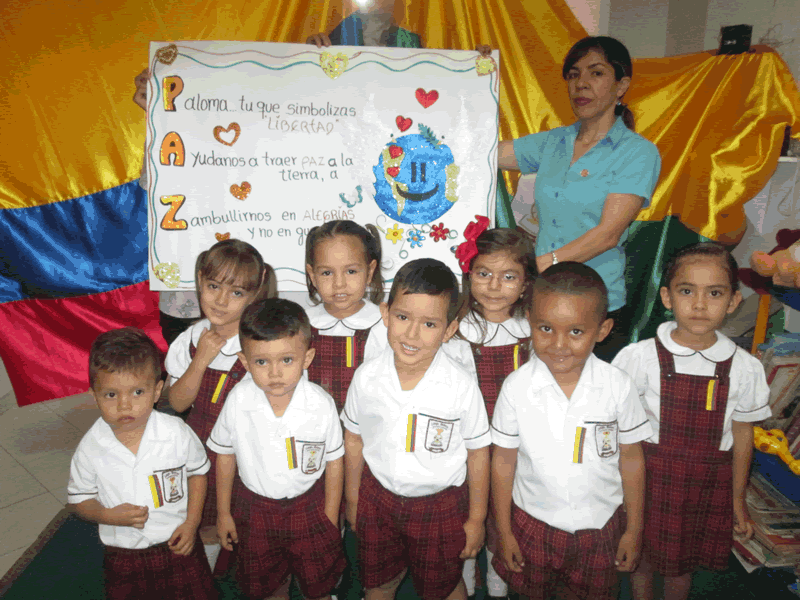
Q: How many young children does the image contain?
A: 8